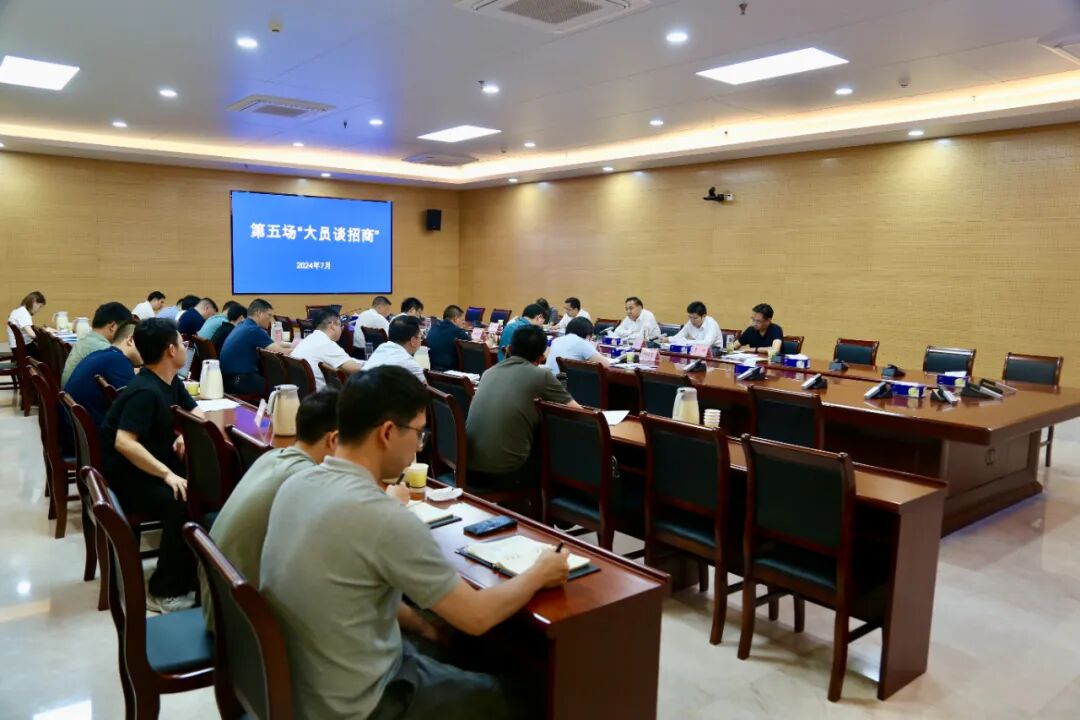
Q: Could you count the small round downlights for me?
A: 15